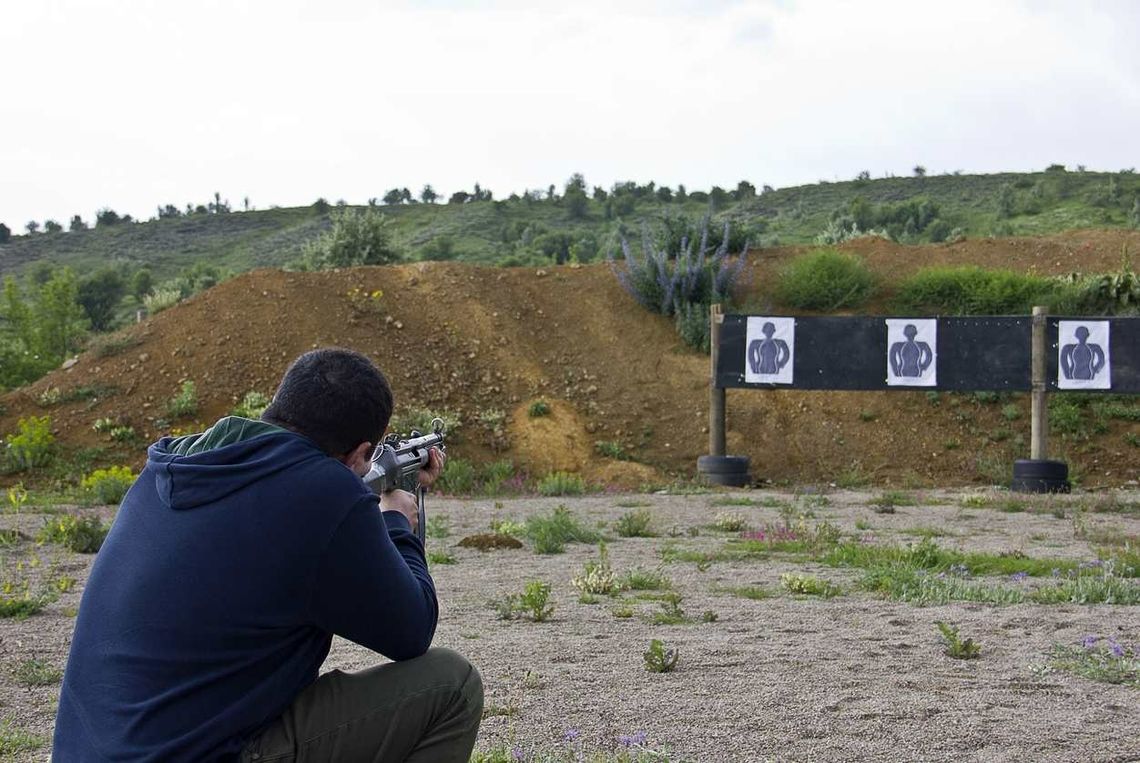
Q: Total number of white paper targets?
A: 3